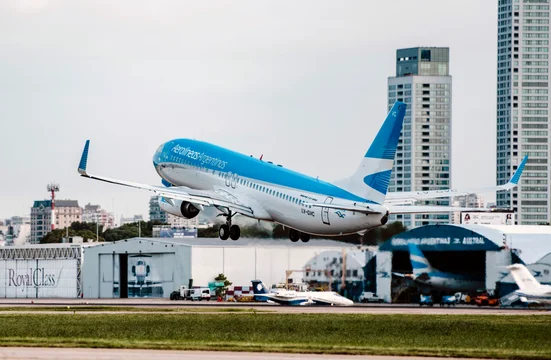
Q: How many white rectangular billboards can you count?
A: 1